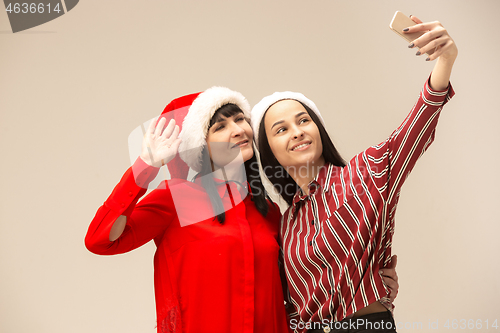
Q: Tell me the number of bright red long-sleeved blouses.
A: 1